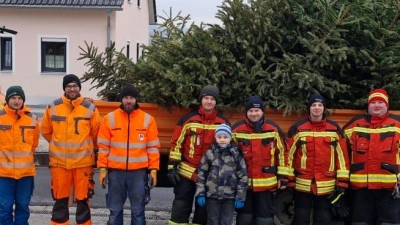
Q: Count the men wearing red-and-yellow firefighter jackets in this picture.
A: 4